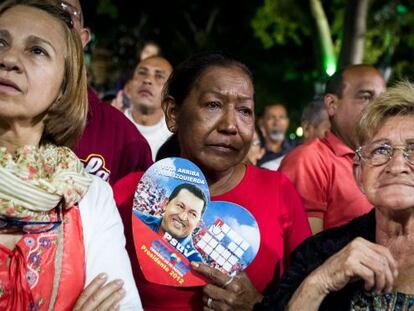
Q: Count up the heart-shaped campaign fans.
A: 1